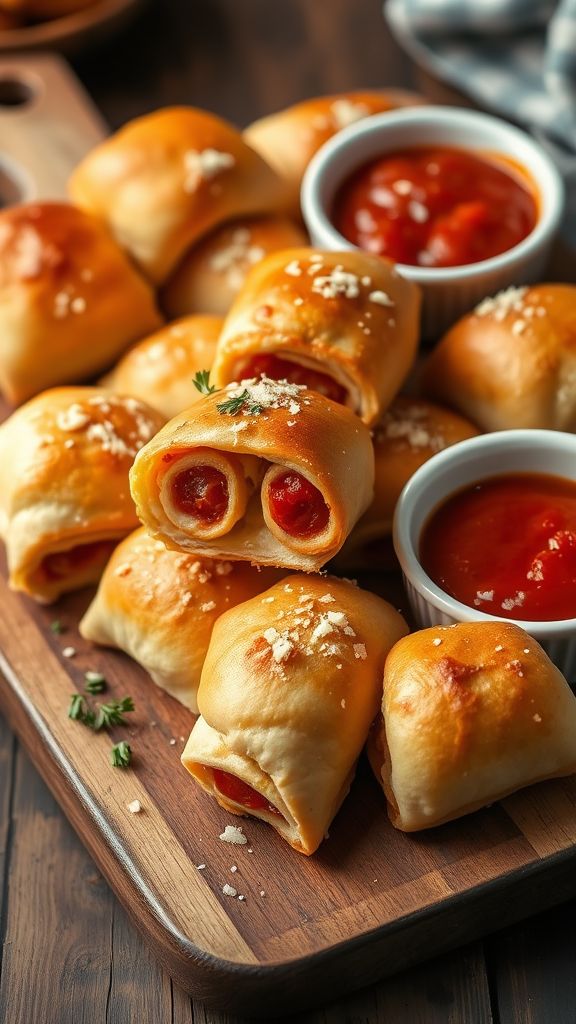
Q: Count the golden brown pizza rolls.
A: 13